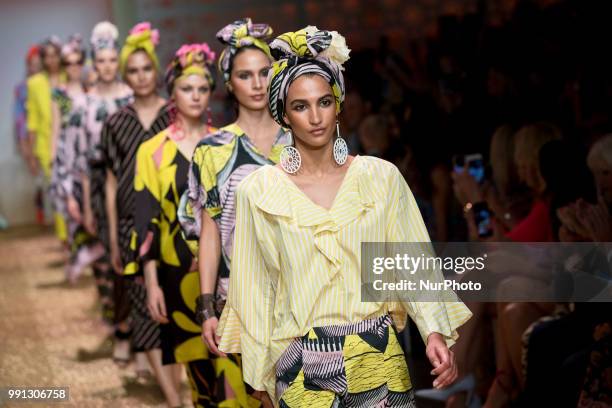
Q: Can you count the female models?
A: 8